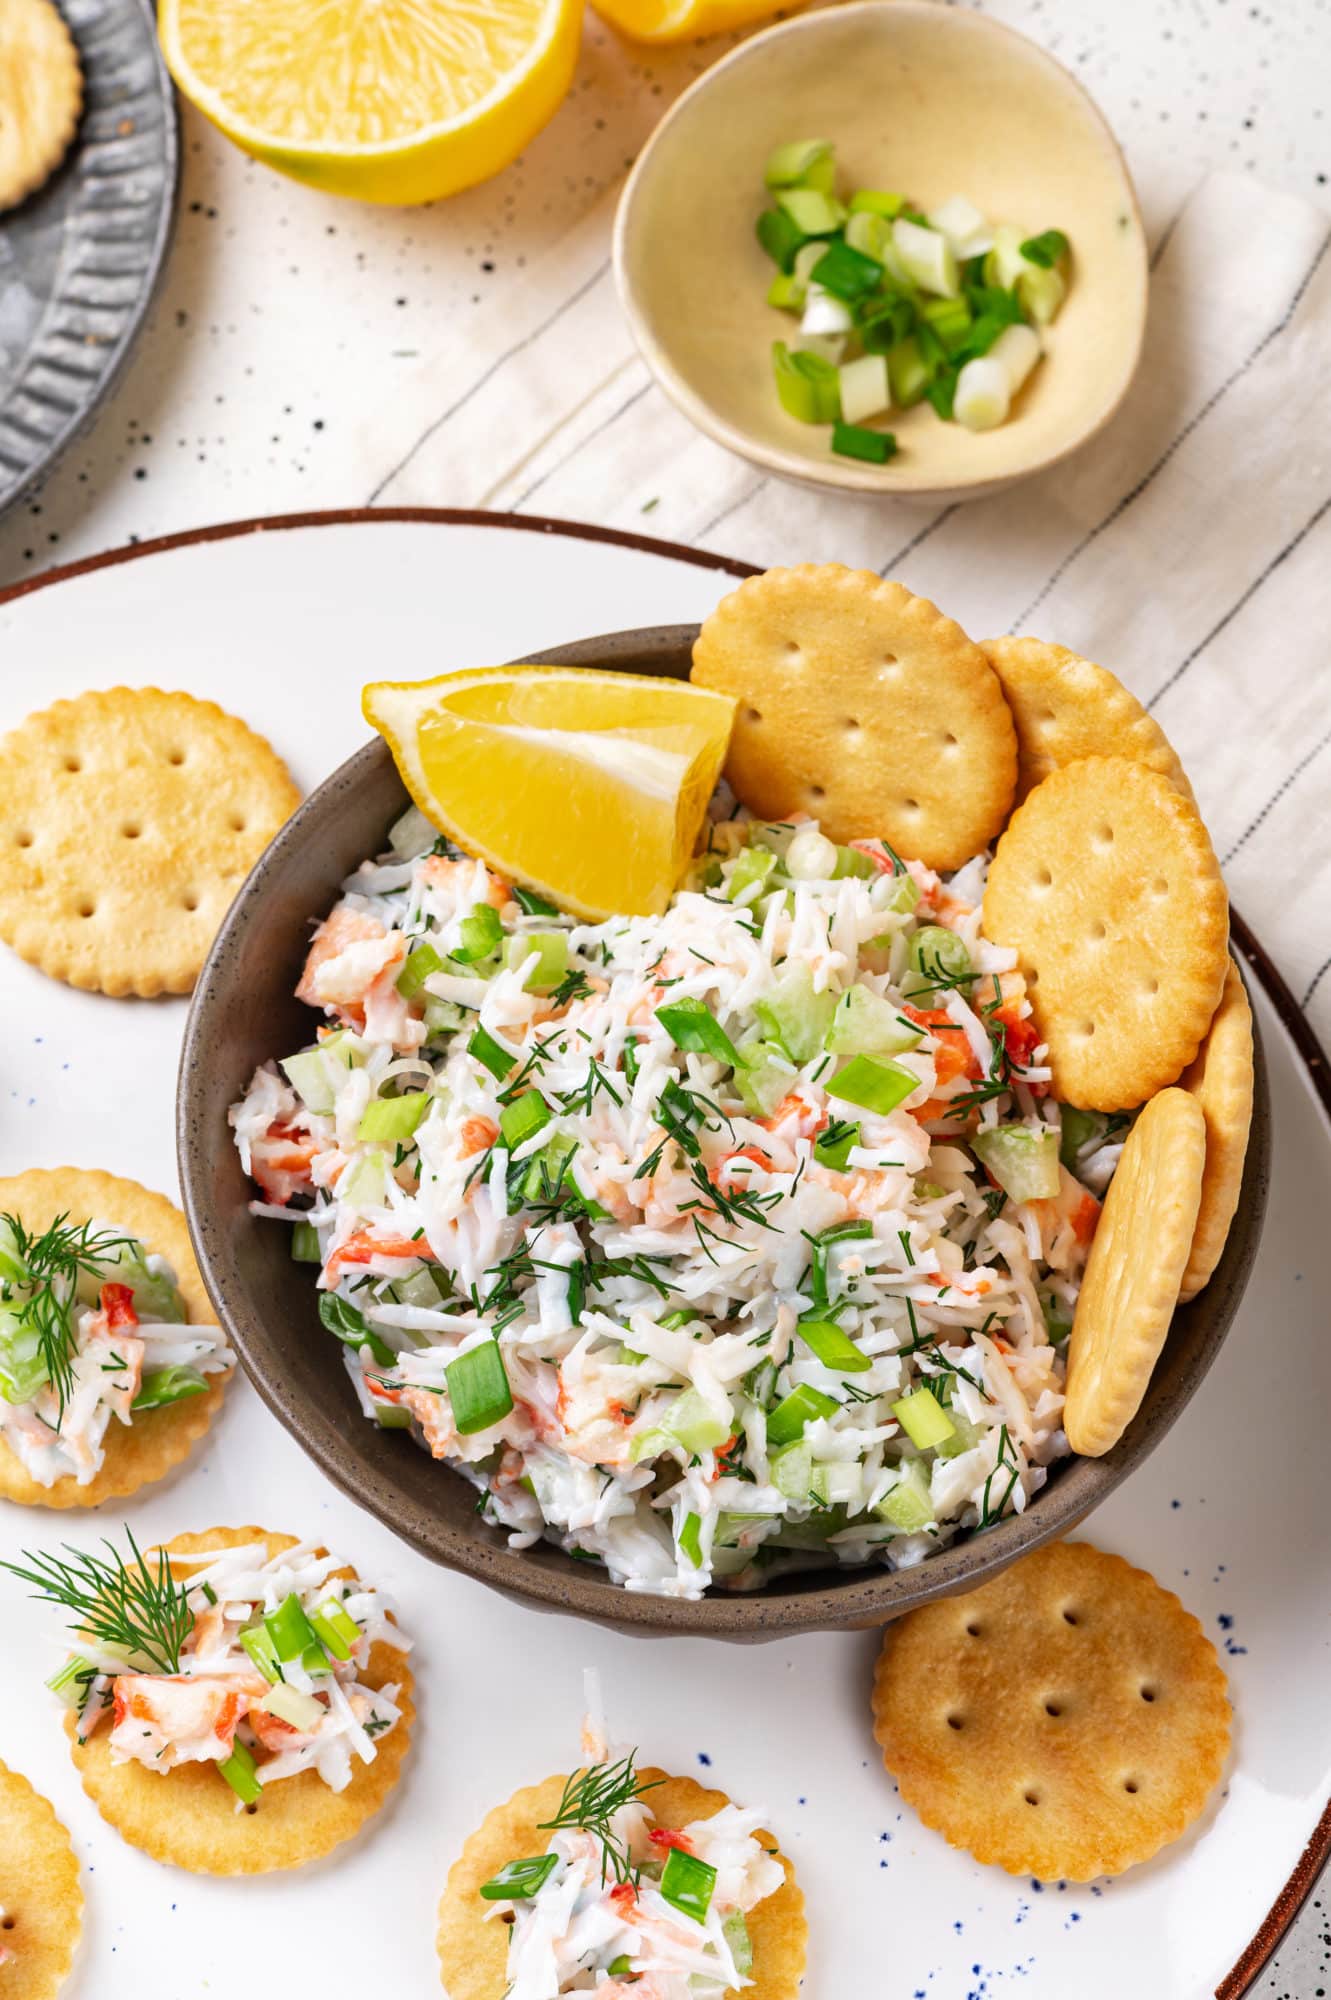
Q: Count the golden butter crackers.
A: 12